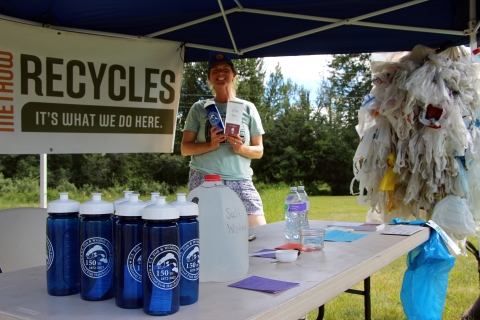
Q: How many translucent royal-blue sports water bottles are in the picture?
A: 8